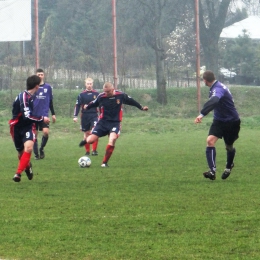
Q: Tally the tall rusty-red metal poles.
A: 3